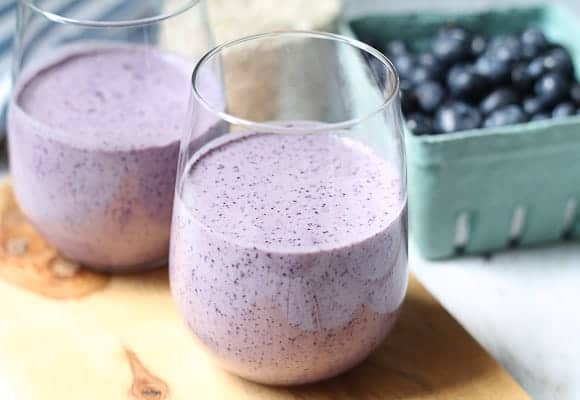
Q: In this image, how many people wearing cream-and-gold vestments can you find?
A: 0